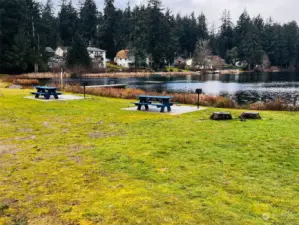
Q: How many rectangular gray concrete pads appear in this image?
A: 2